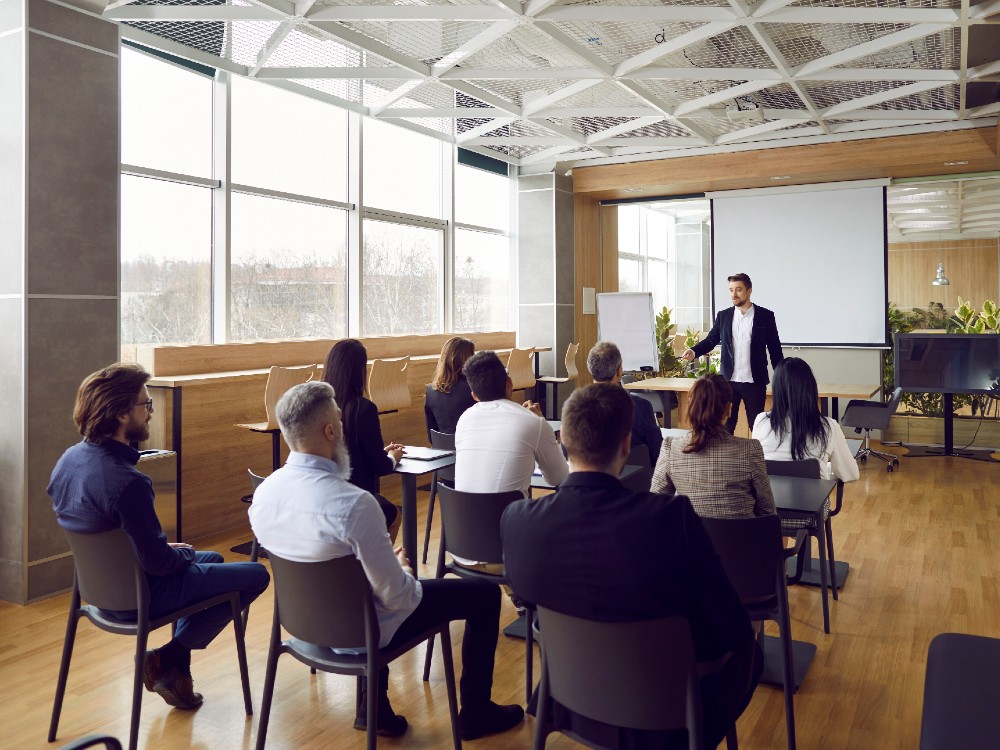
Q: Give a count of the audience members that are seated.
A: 9